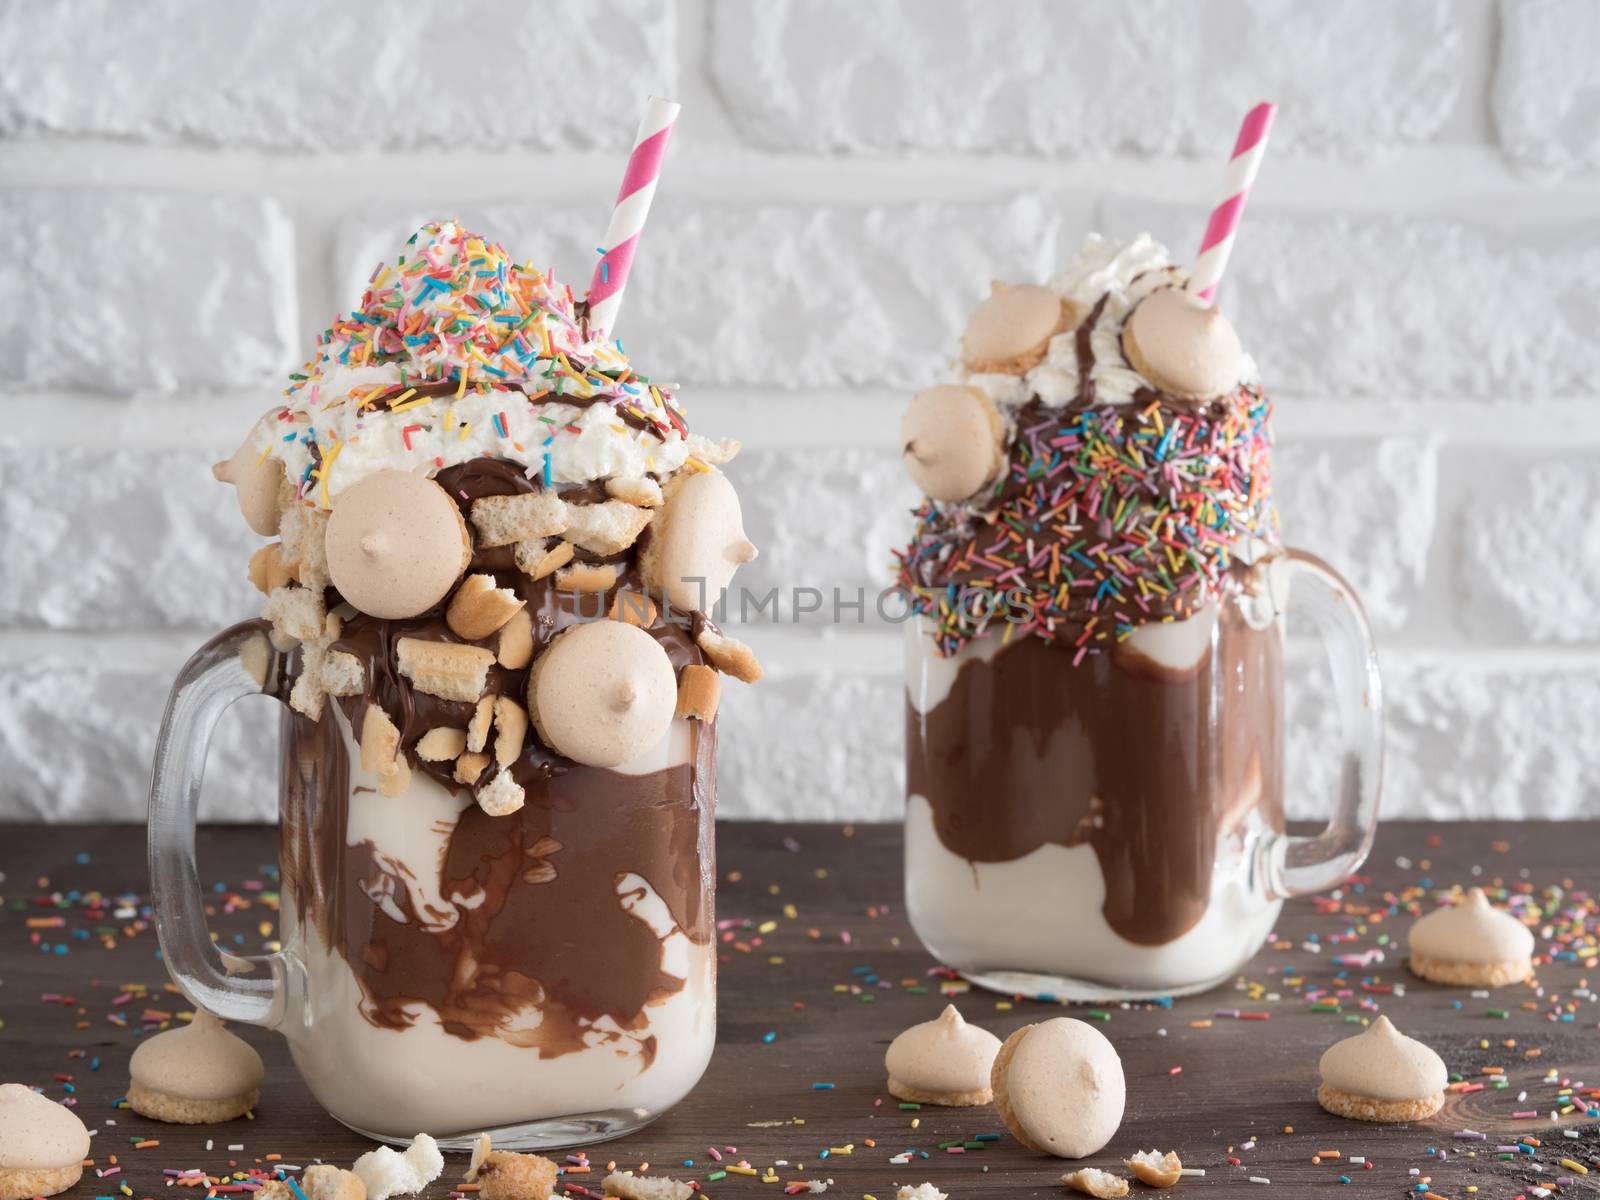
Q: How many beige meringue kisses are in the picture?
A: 13